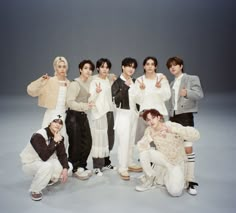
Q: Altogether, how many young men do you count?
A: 8